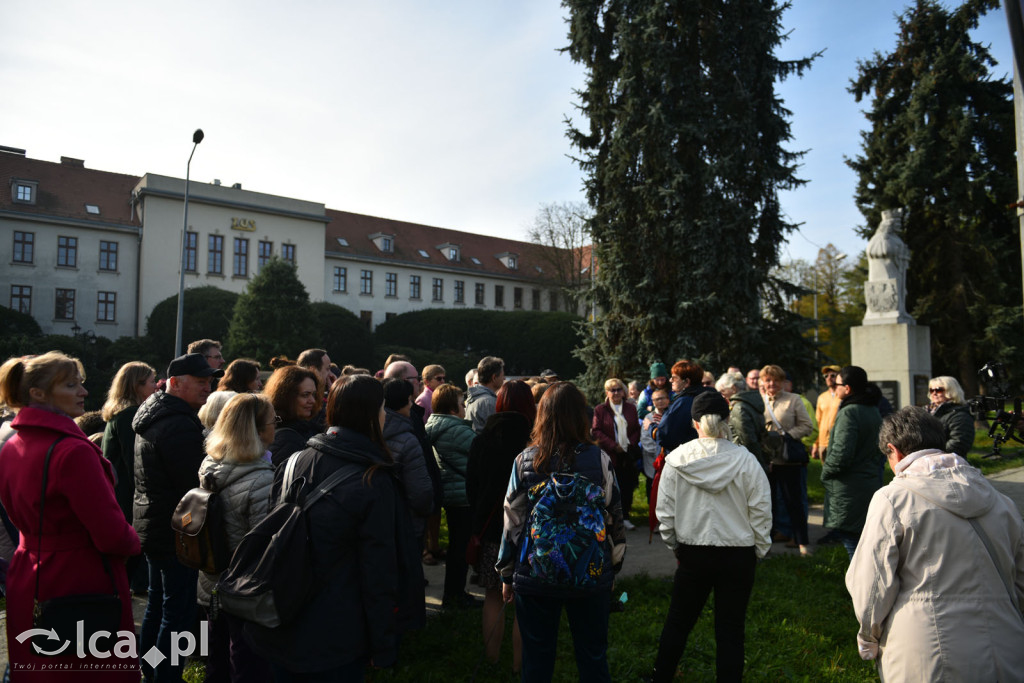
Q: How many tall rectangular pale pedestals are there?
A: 1